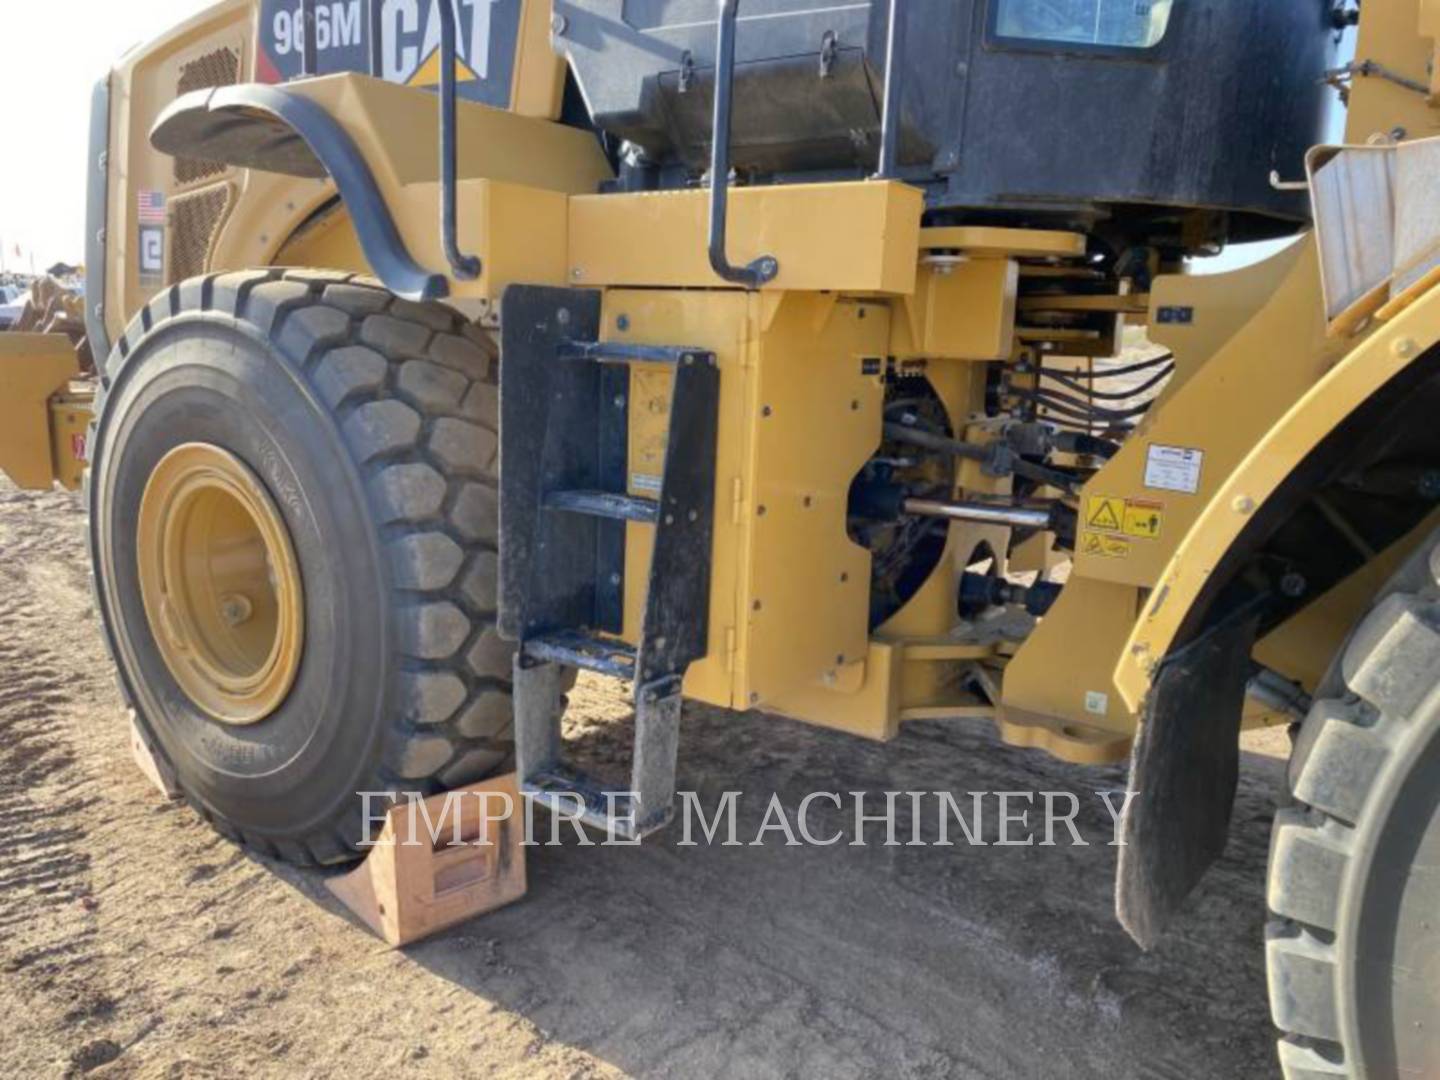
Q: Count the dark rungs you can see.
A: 4